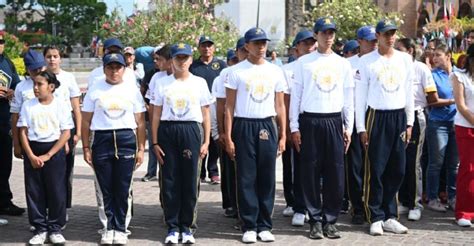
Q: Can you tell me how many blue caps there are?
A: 13